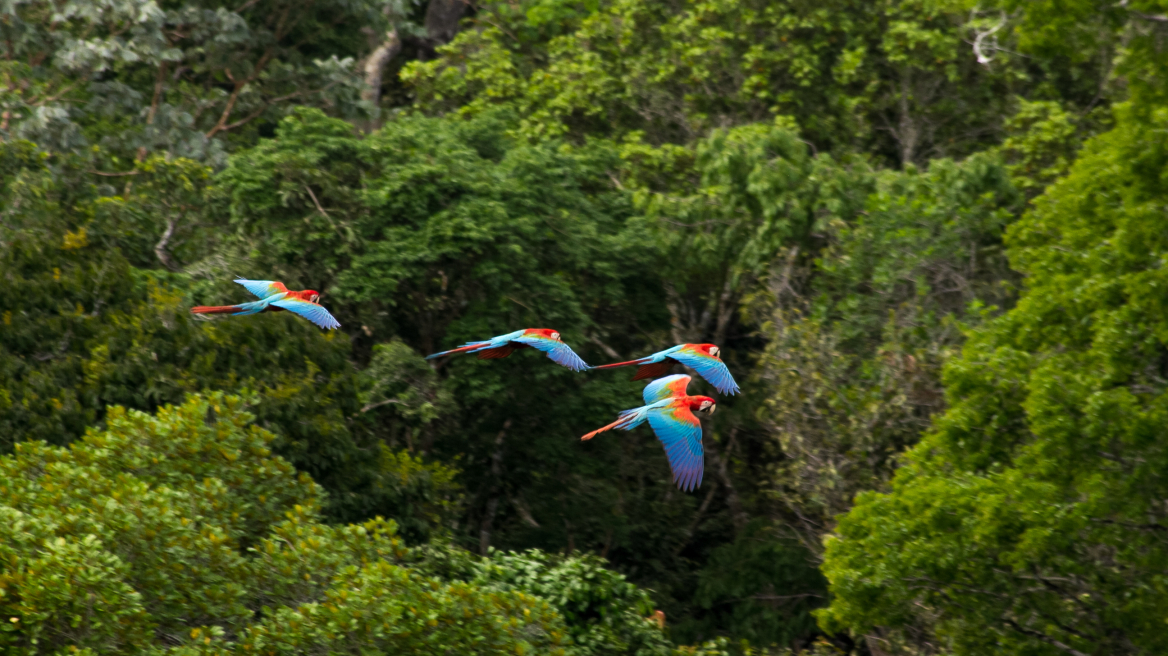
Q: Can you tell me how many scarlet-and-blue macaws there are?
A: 4